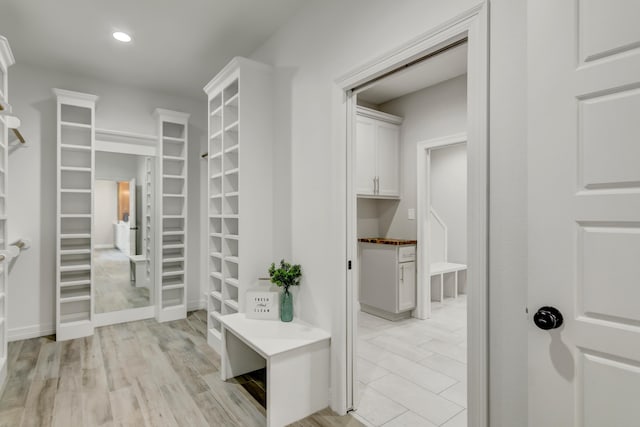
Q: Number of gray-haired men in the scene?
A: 0